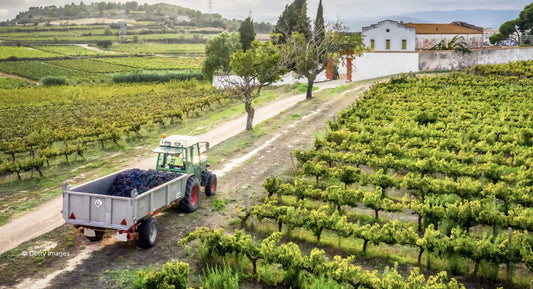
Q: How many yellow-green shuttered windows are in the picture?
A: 3